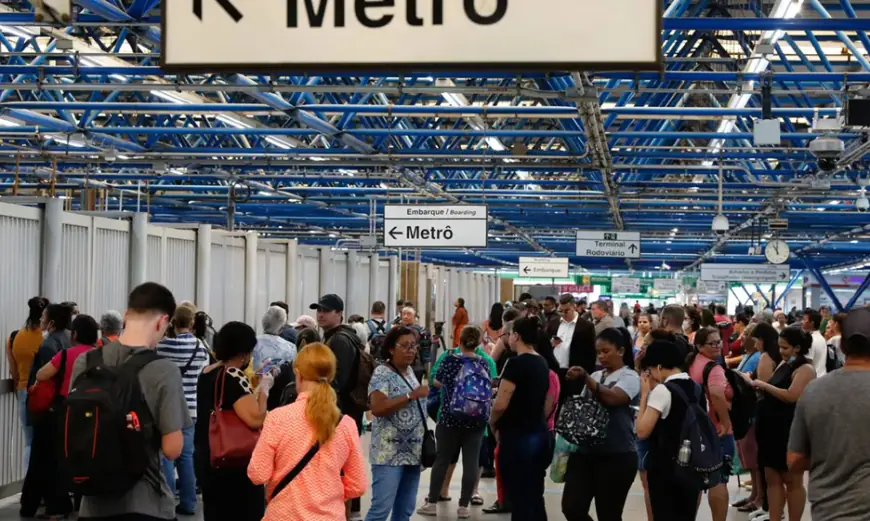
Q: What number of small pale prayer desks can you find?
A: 0